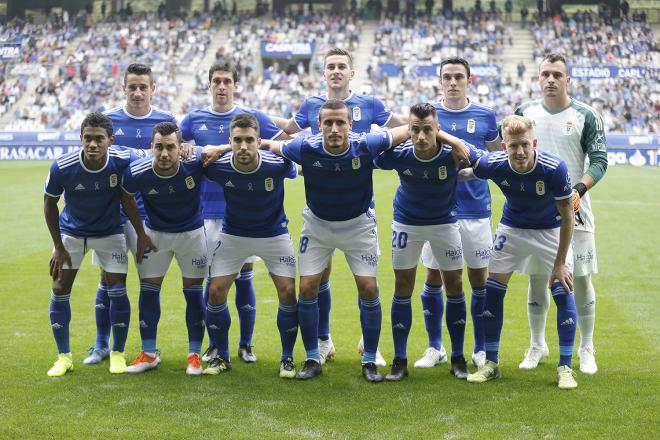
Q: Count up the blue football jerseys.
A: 10